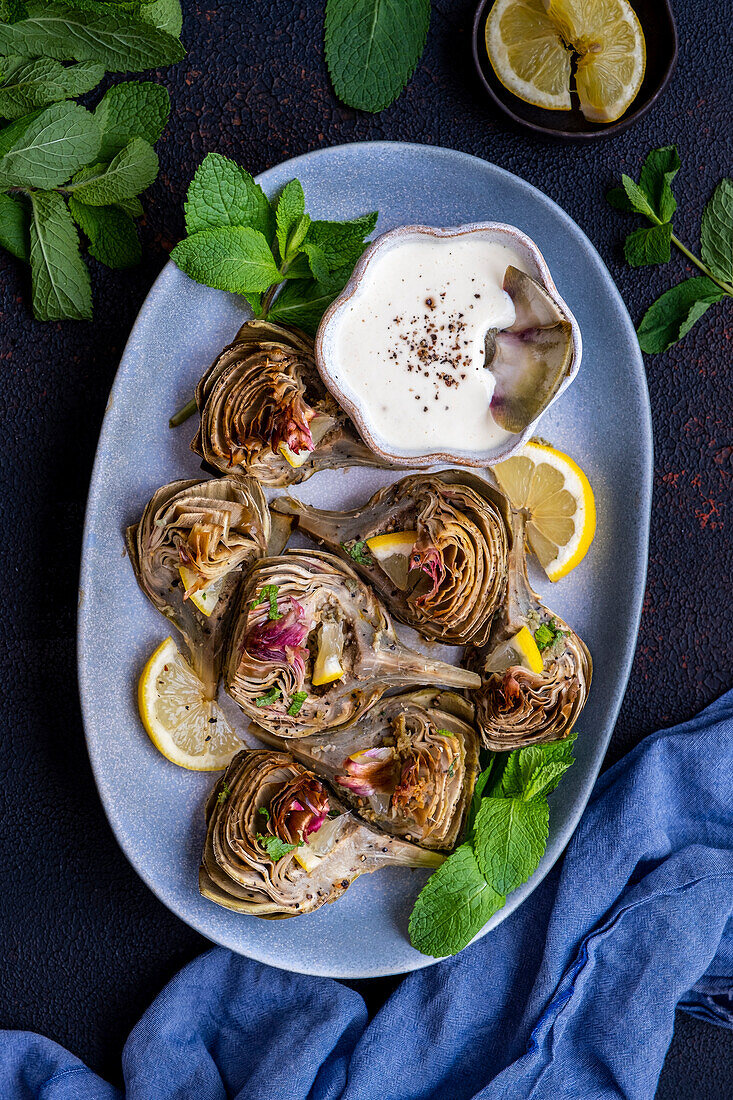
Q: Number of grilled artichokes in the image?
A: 7